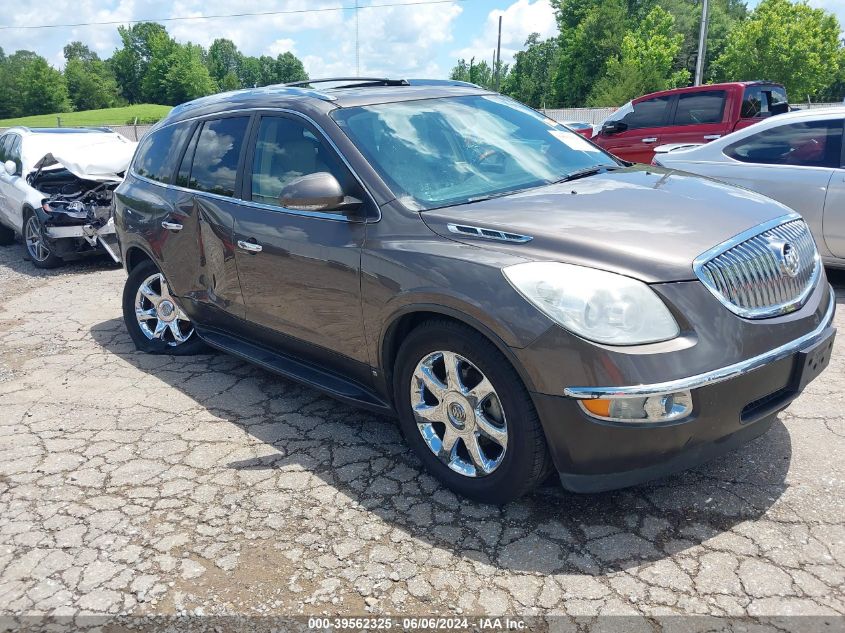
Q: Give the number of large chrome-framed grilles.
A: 1